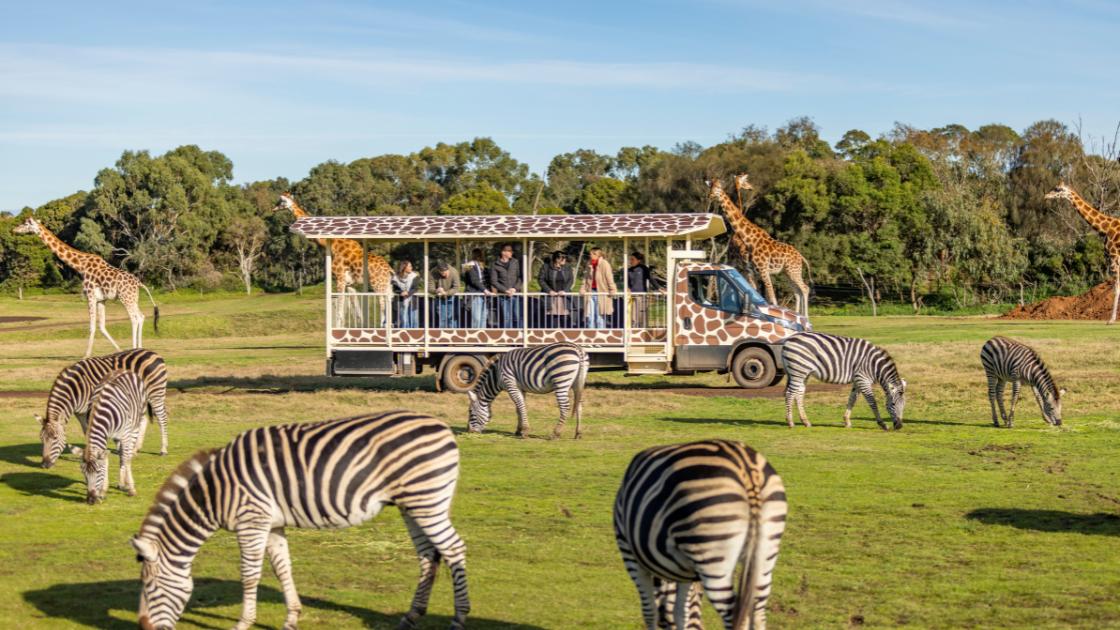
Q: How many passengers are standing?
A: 7